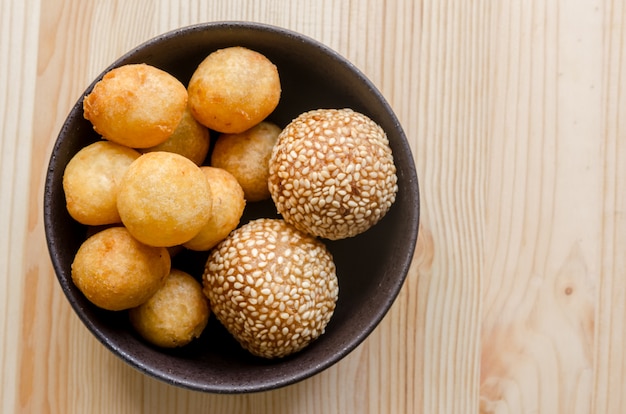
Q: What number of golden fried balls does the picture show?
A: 9